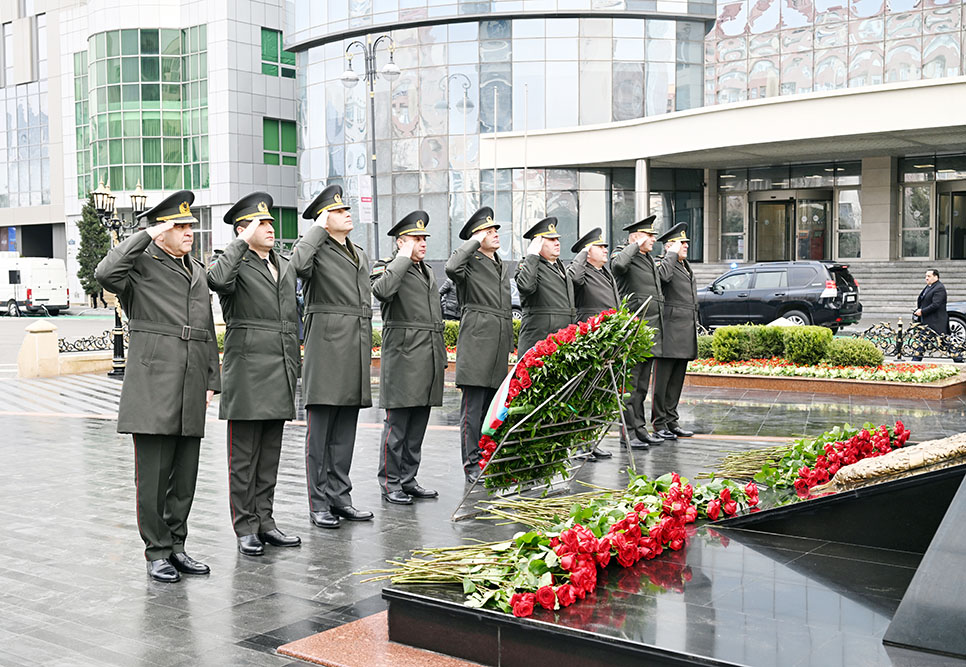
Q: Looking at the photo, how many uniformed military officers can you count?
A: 9